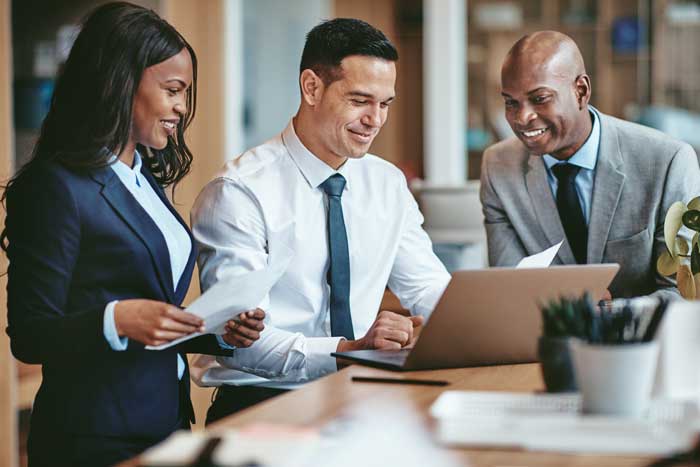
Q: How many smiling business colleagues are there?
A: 3